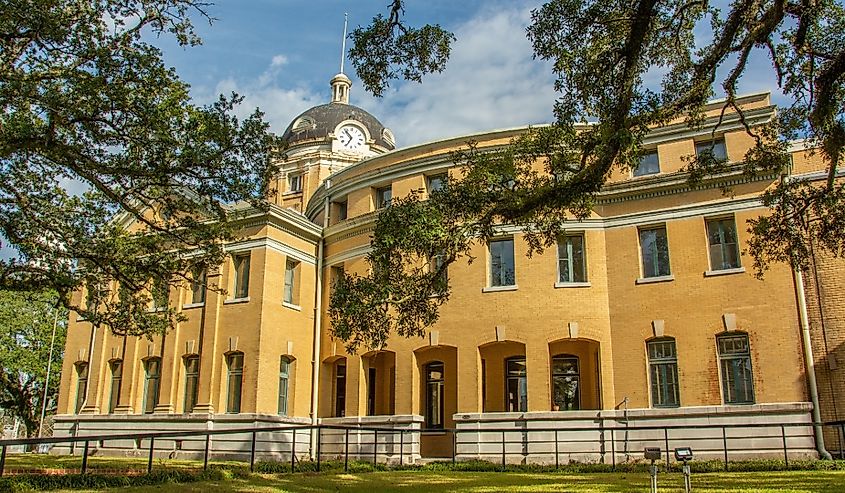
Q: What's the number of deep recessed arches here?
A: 5